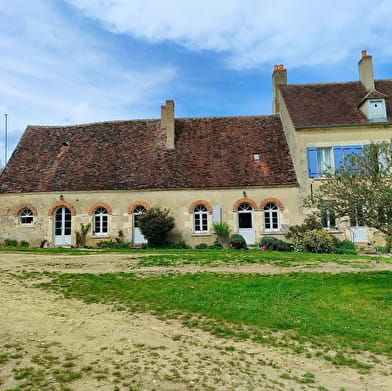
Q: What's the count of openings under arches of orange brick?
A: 7